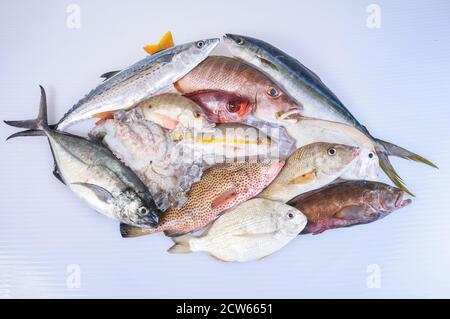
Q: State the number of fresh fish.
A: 12